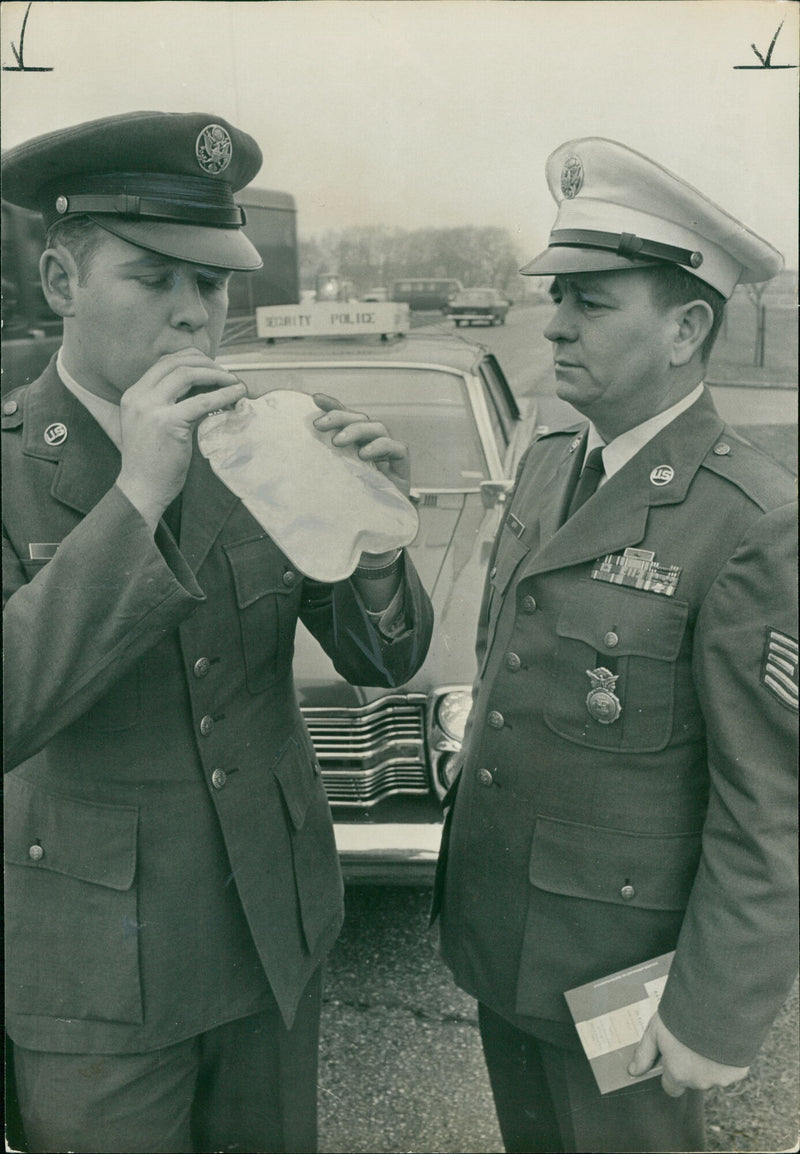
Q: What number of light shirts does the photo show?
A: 2